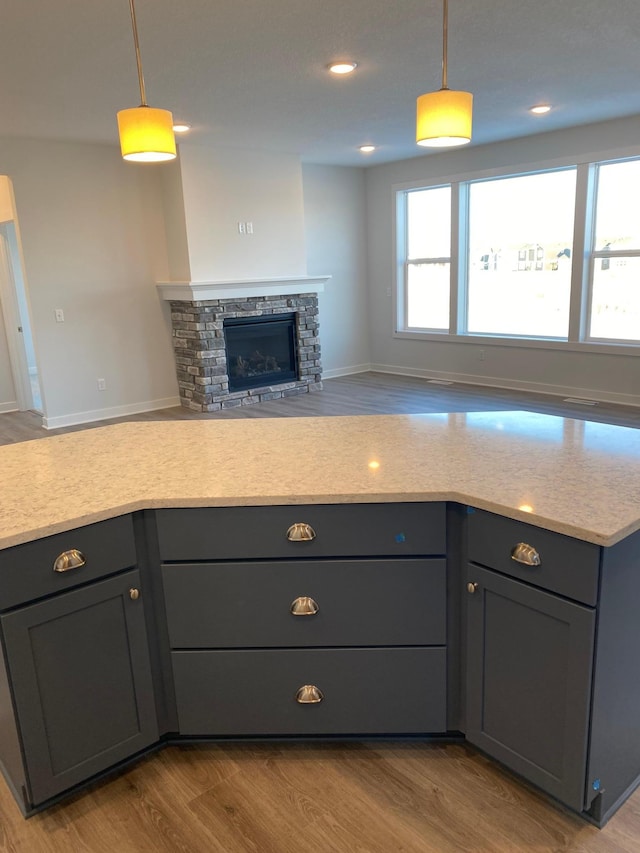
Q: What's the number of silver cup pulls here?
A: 5